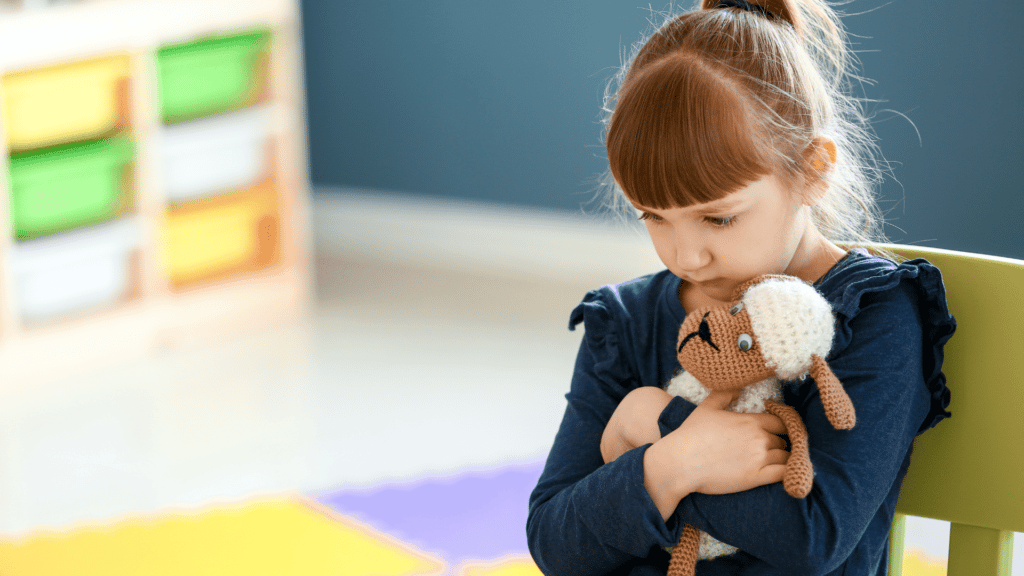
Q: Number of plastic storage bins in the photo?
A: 6